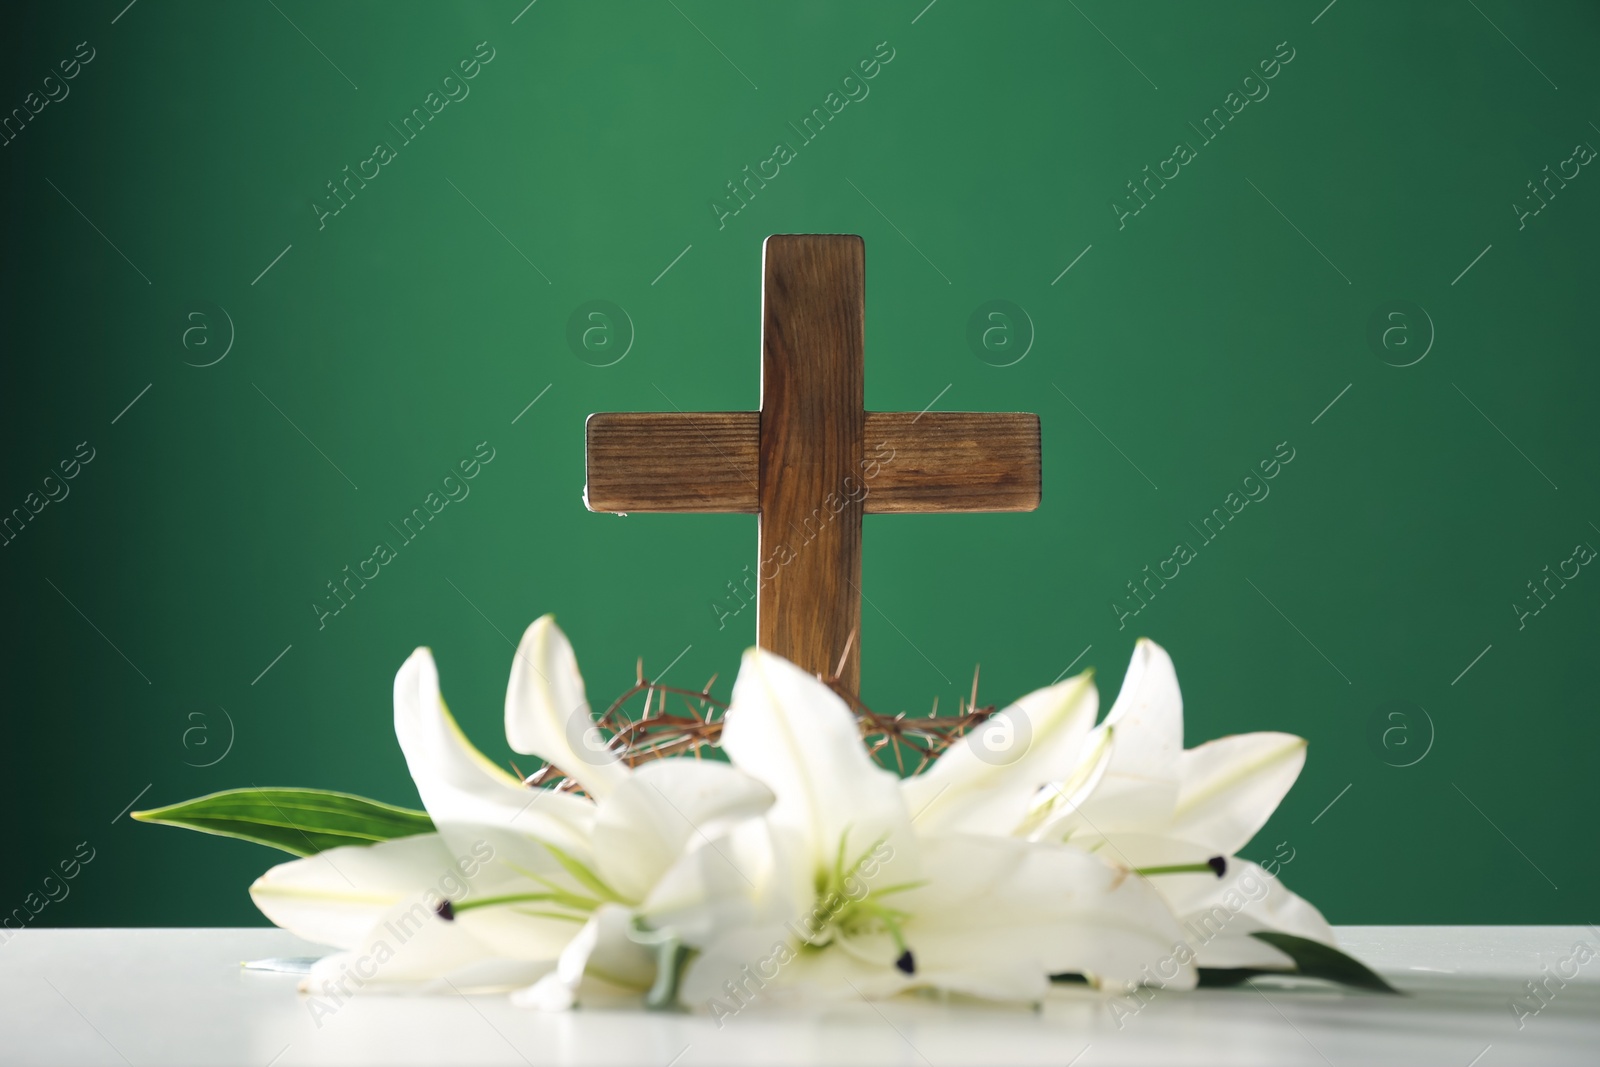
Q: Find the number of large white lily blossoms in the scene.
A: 3